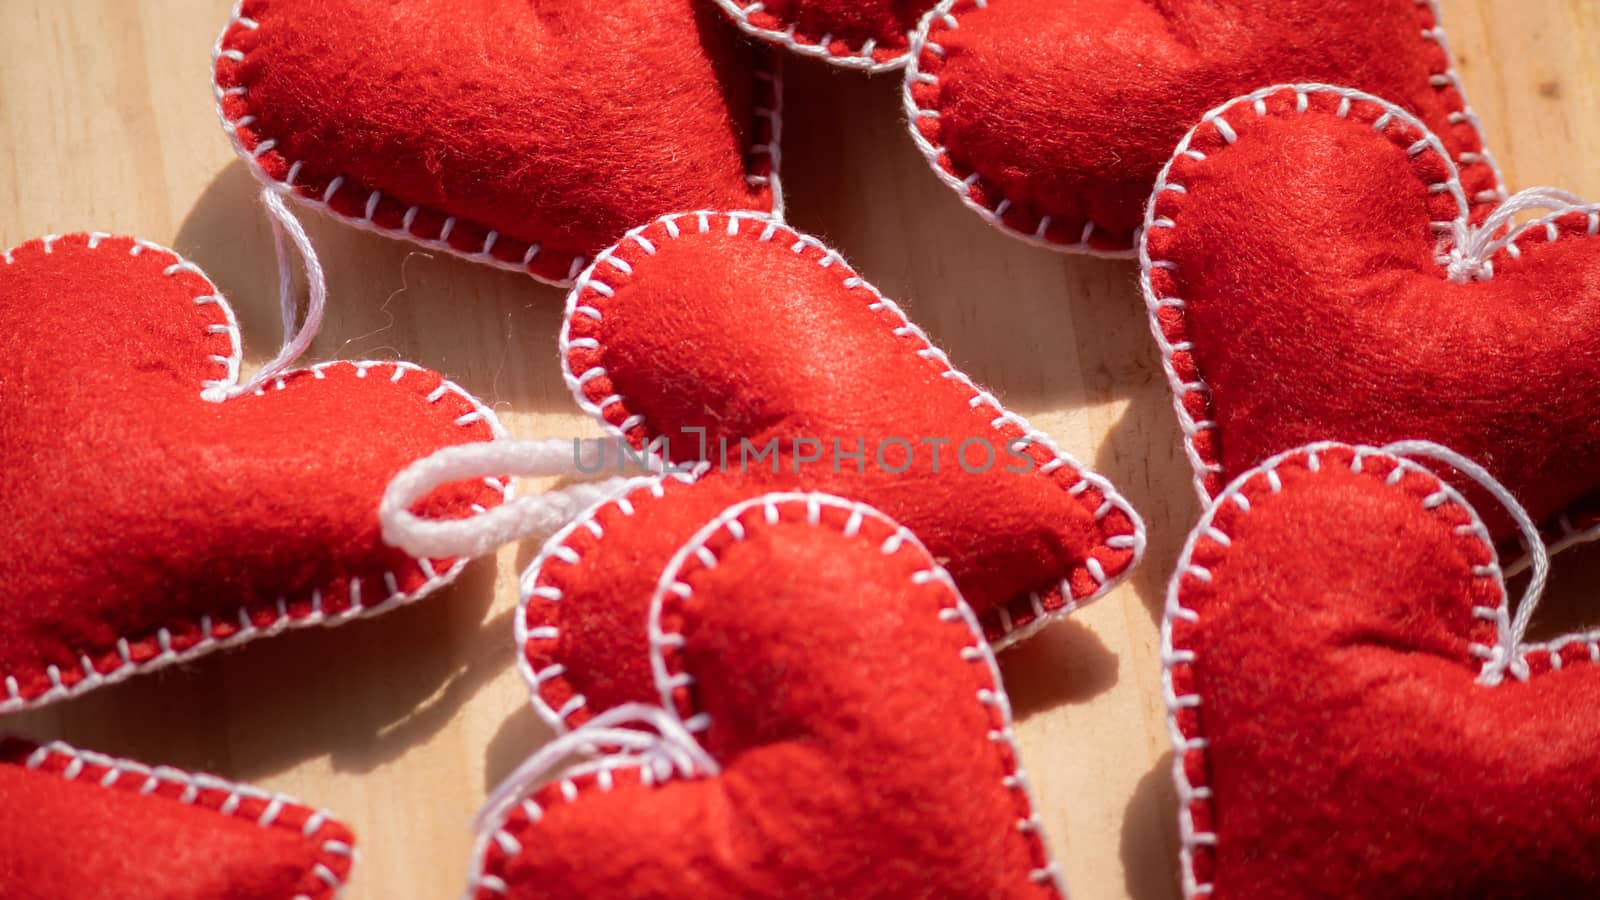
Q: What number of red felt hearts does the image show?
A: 9